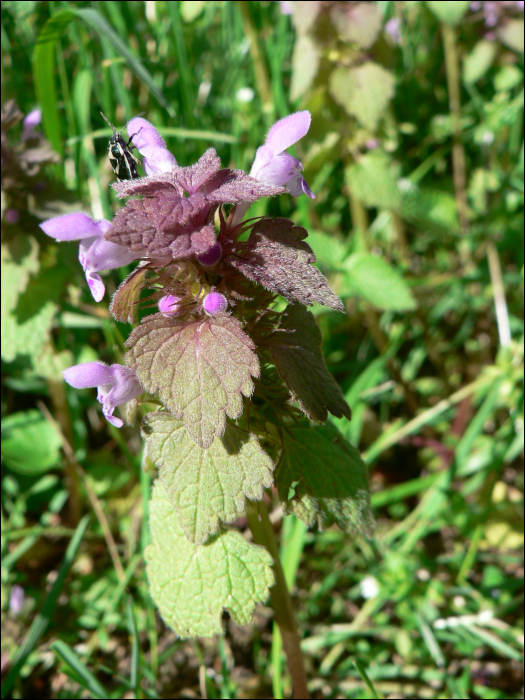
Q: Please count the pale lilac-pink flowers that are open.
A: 4